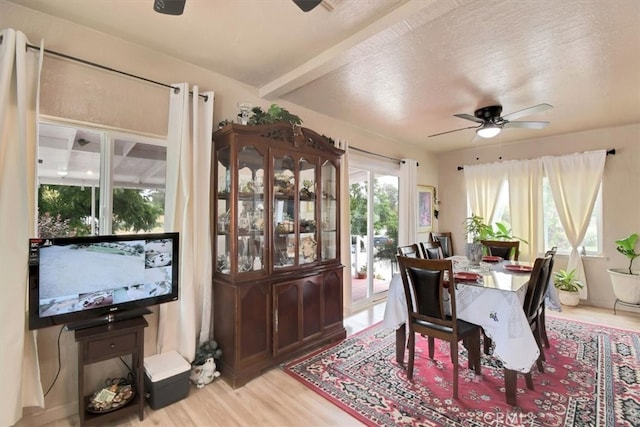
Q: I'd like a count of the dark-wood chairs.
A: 7